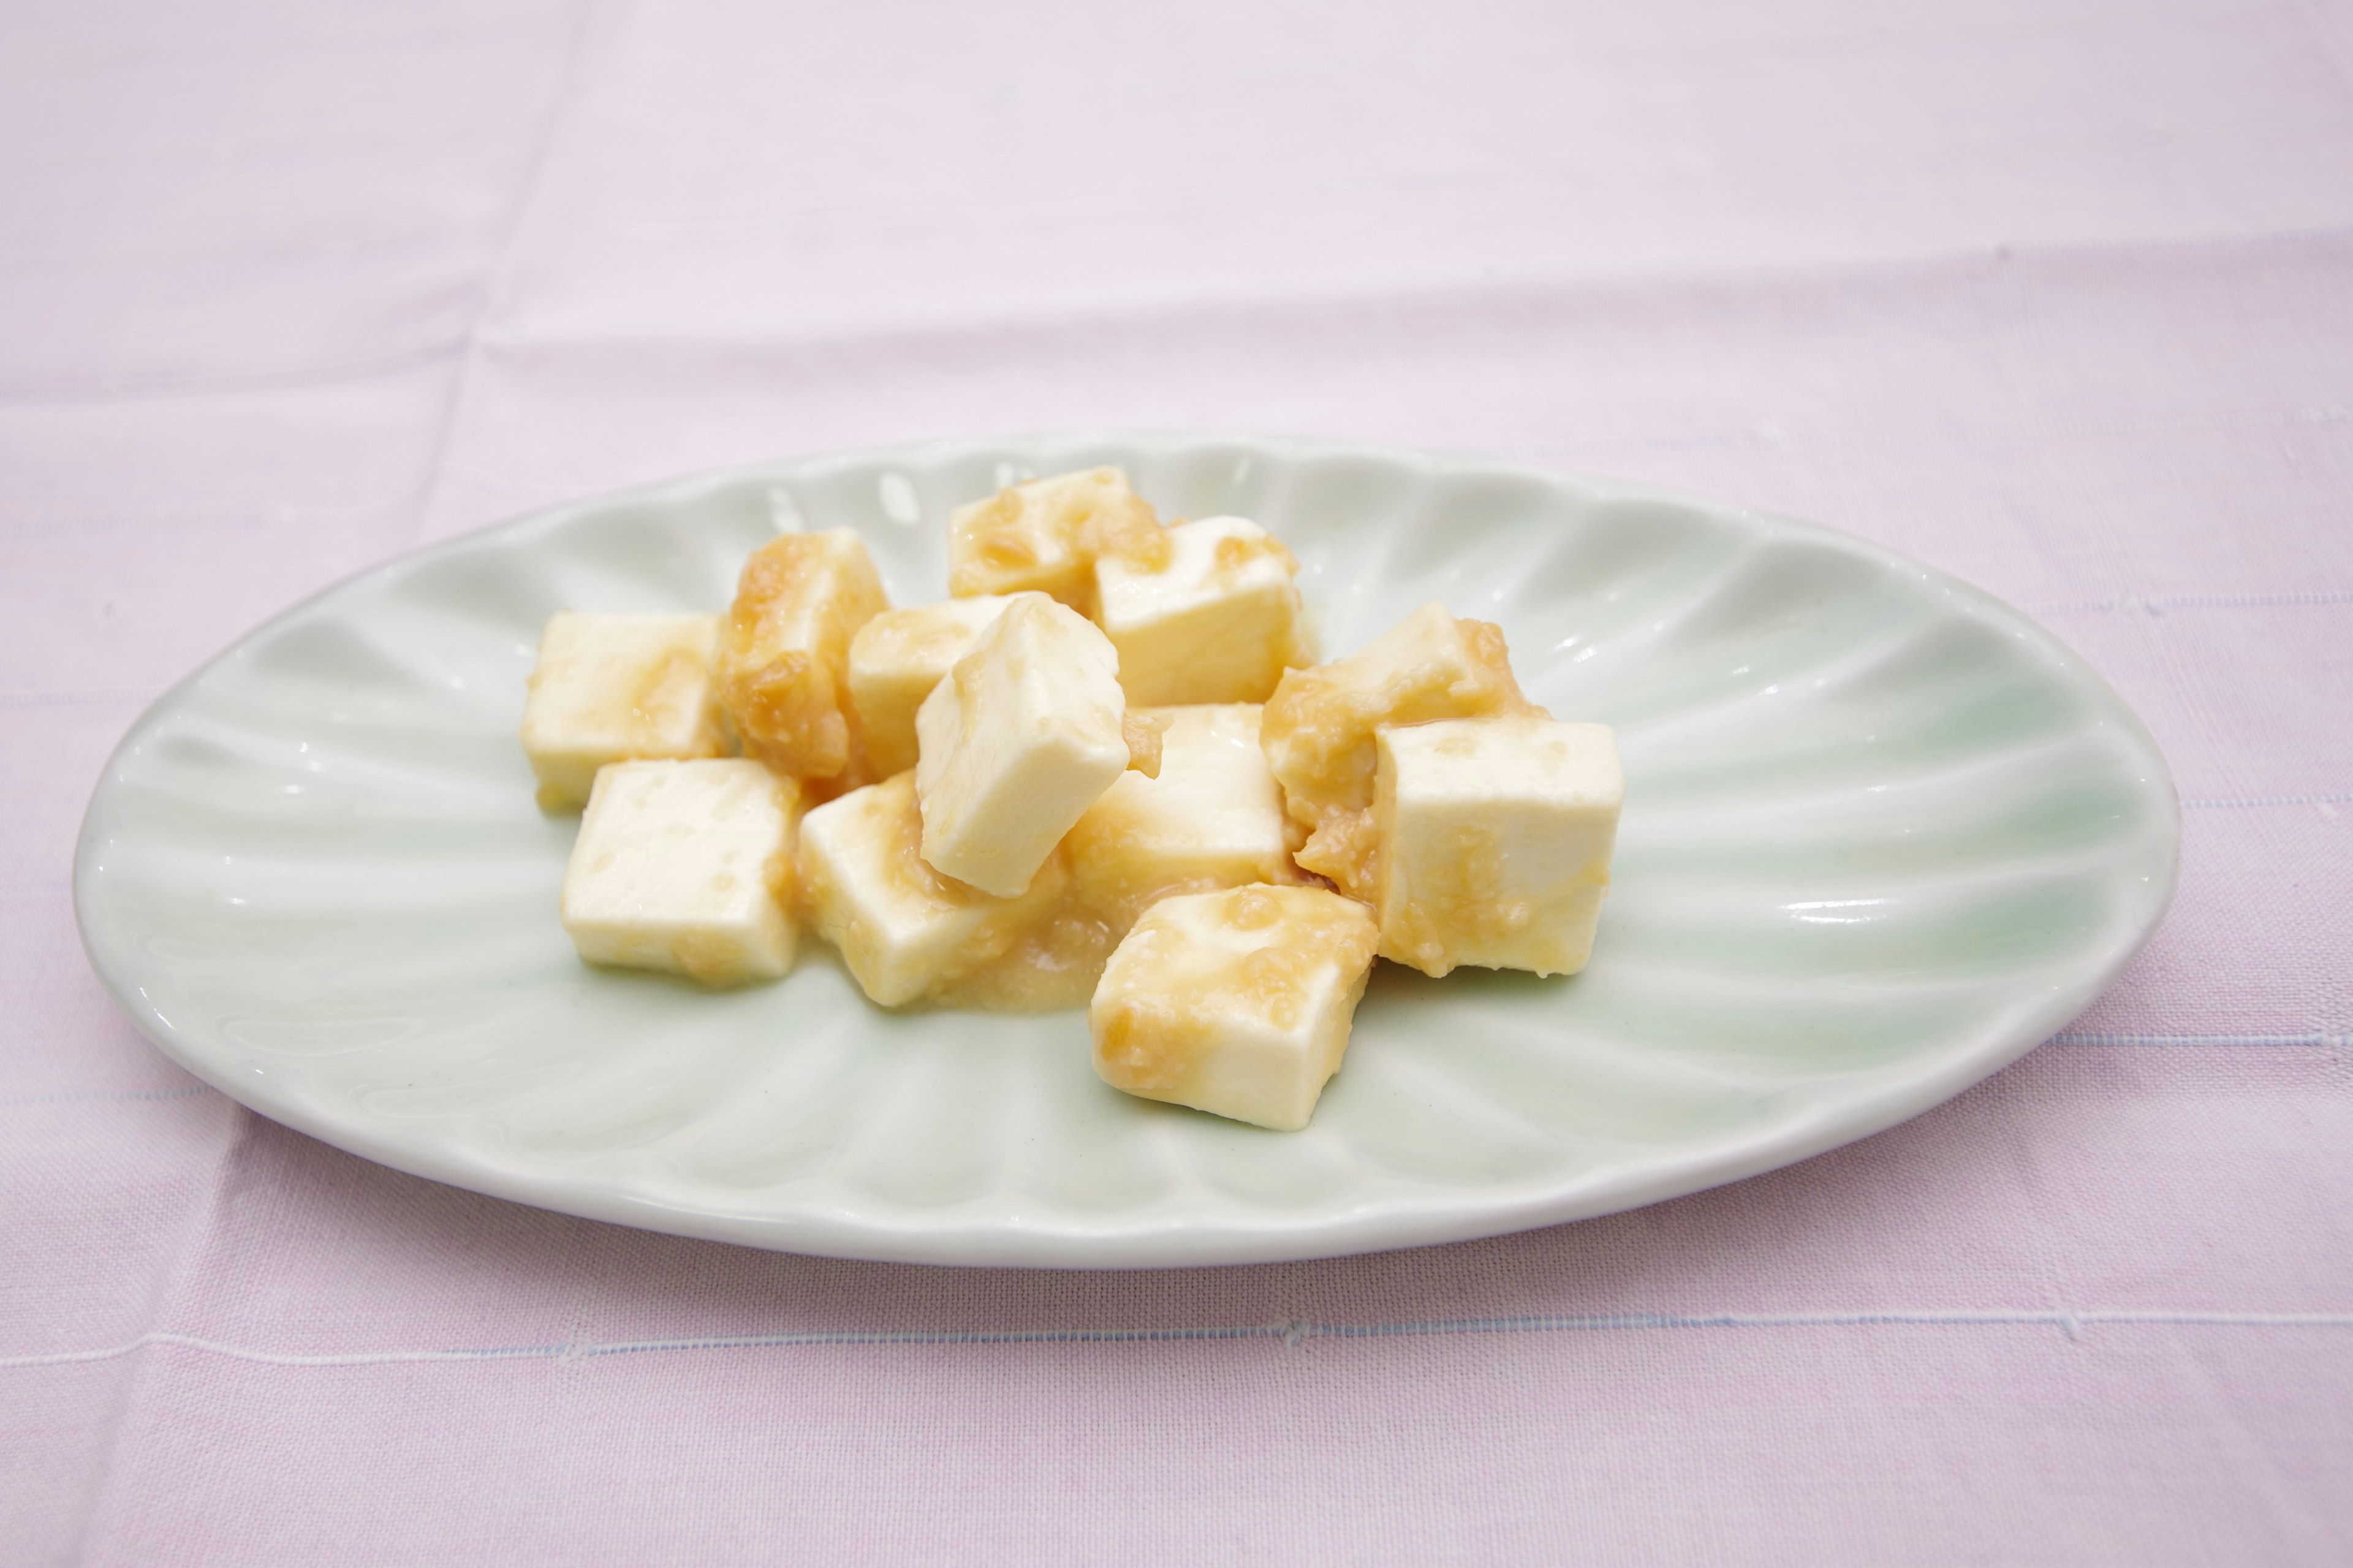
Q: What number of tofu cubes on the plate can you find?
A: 12